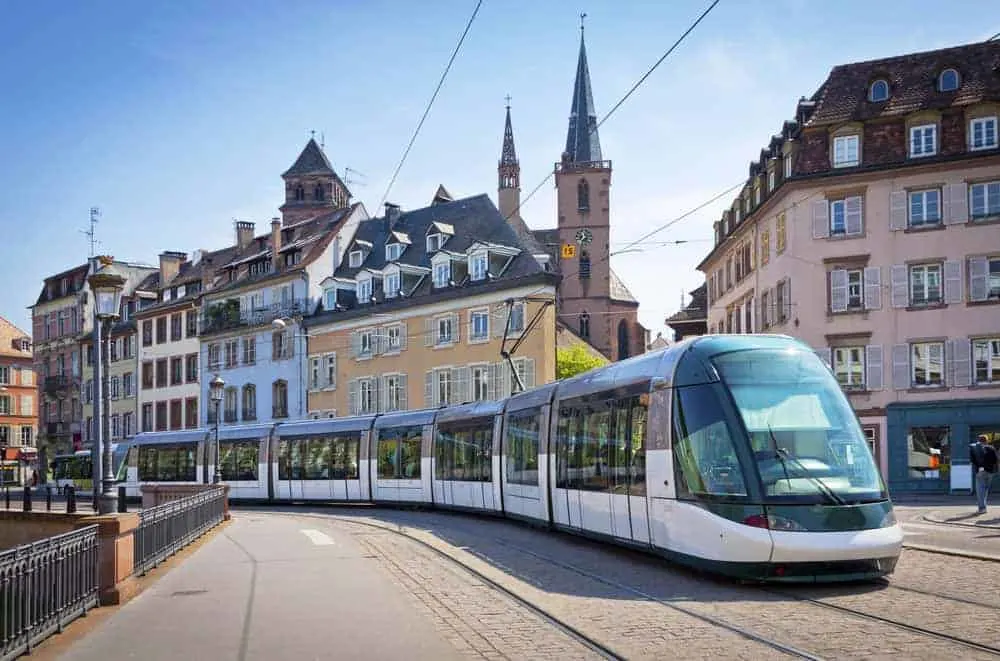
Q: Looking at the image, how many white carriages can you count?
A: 7